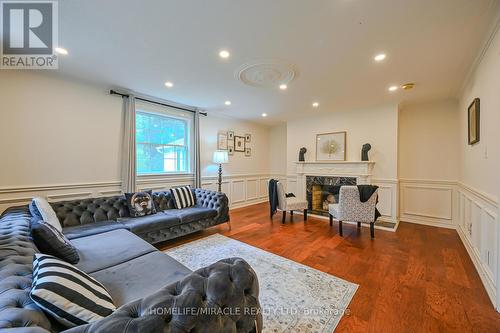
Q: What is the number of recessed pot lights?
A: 9